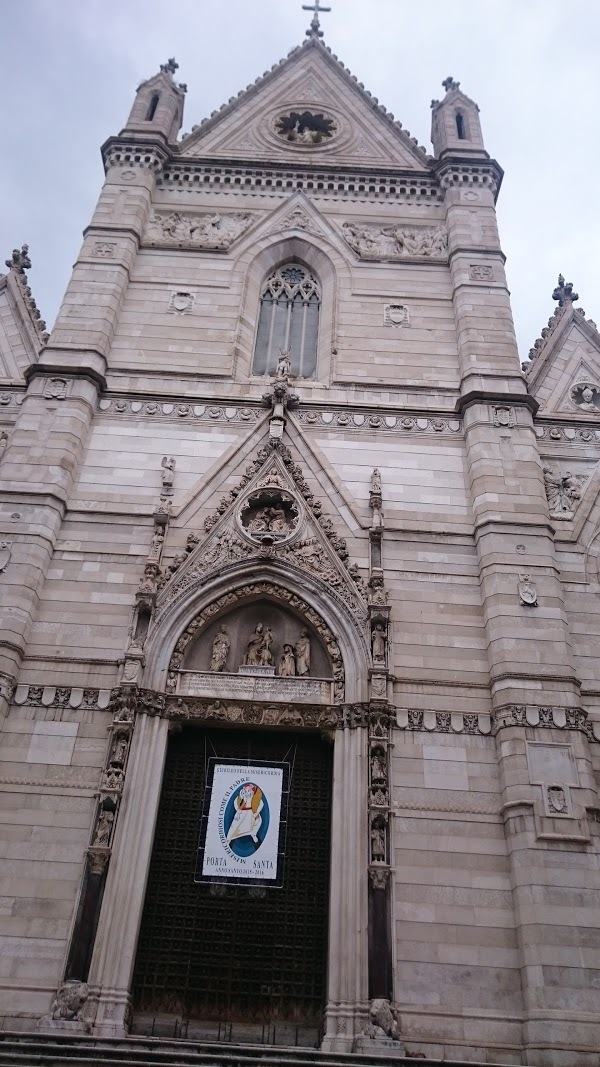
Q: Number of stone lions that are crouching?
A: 2